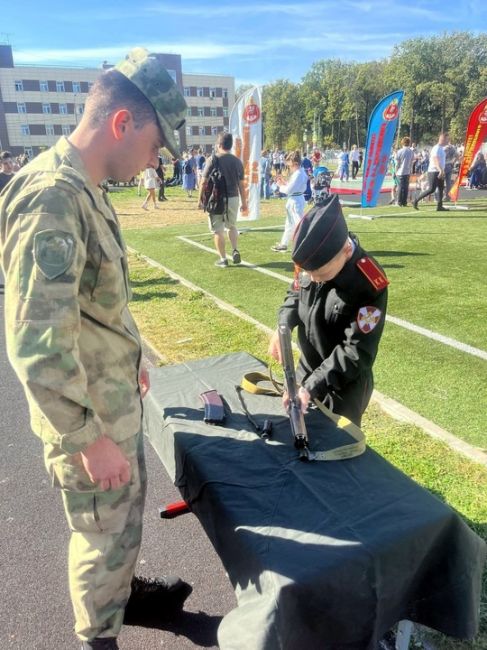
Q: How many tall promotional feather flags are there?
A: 3